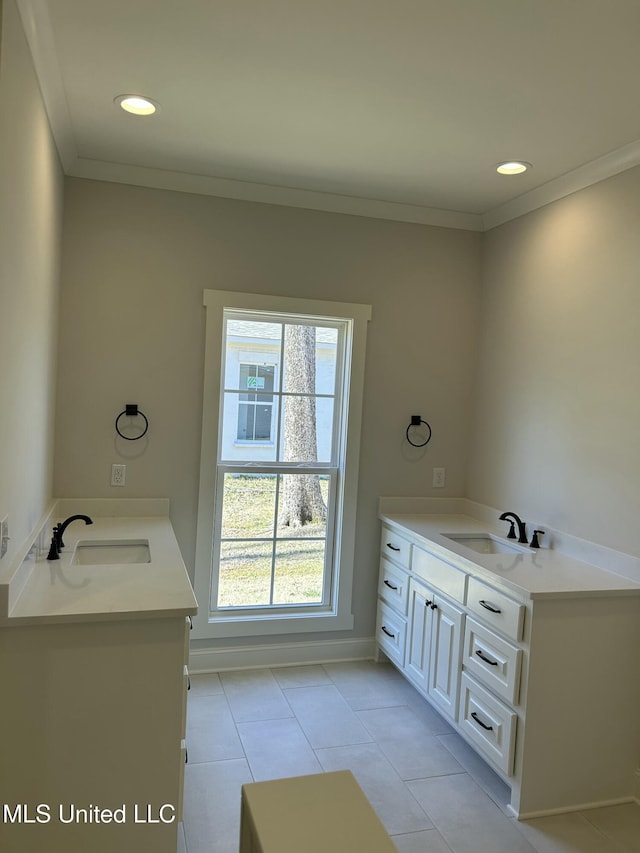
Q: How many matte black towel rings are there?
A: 2